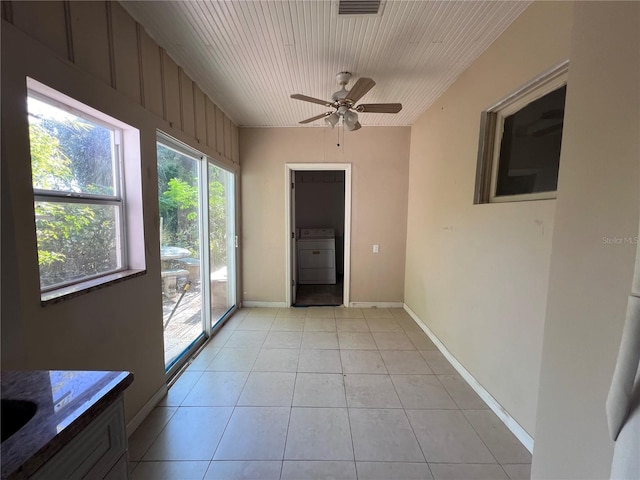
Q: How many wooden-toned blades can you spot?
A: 5